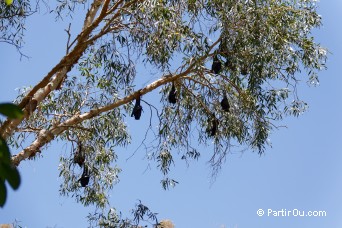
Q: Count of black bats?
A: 7